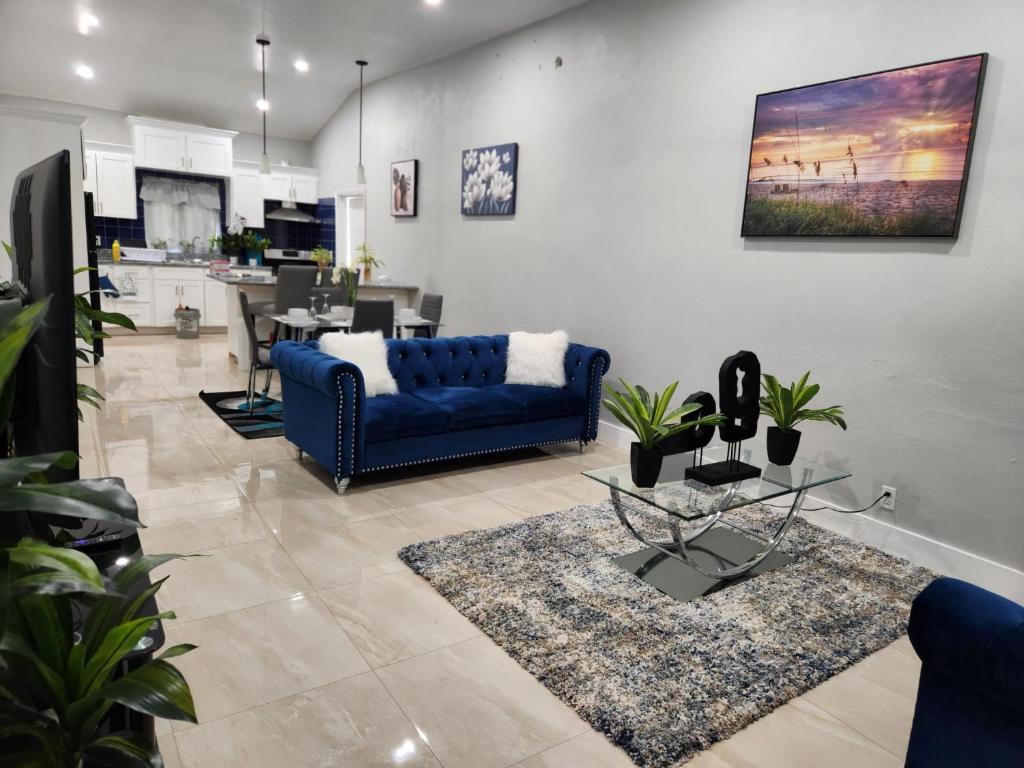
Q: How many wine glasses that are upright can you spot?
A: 0